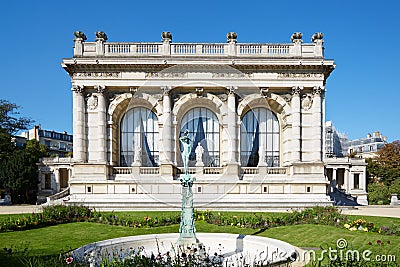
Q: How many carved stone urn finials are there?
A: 6